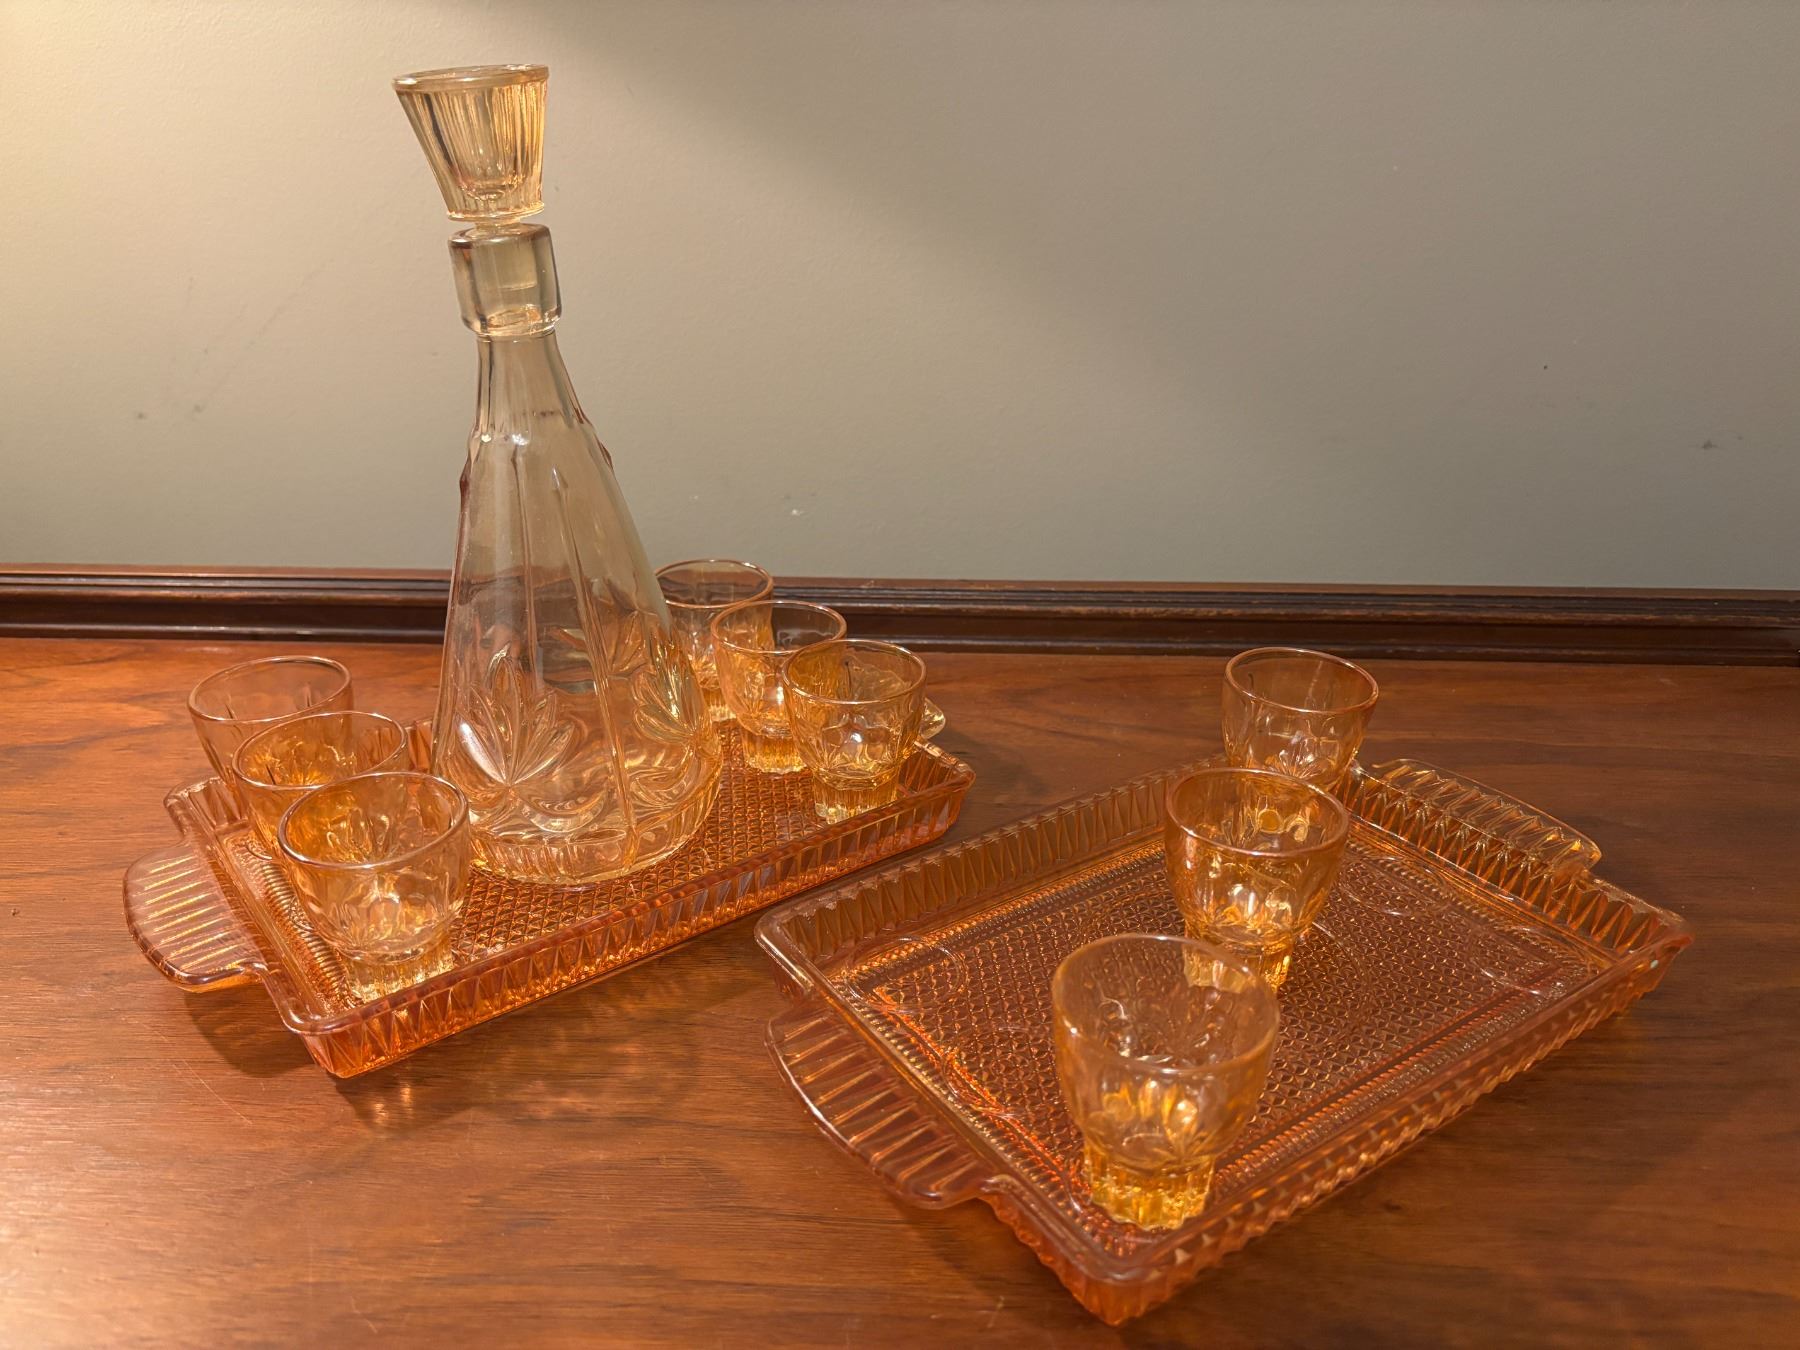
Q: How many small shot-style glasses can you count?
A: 9